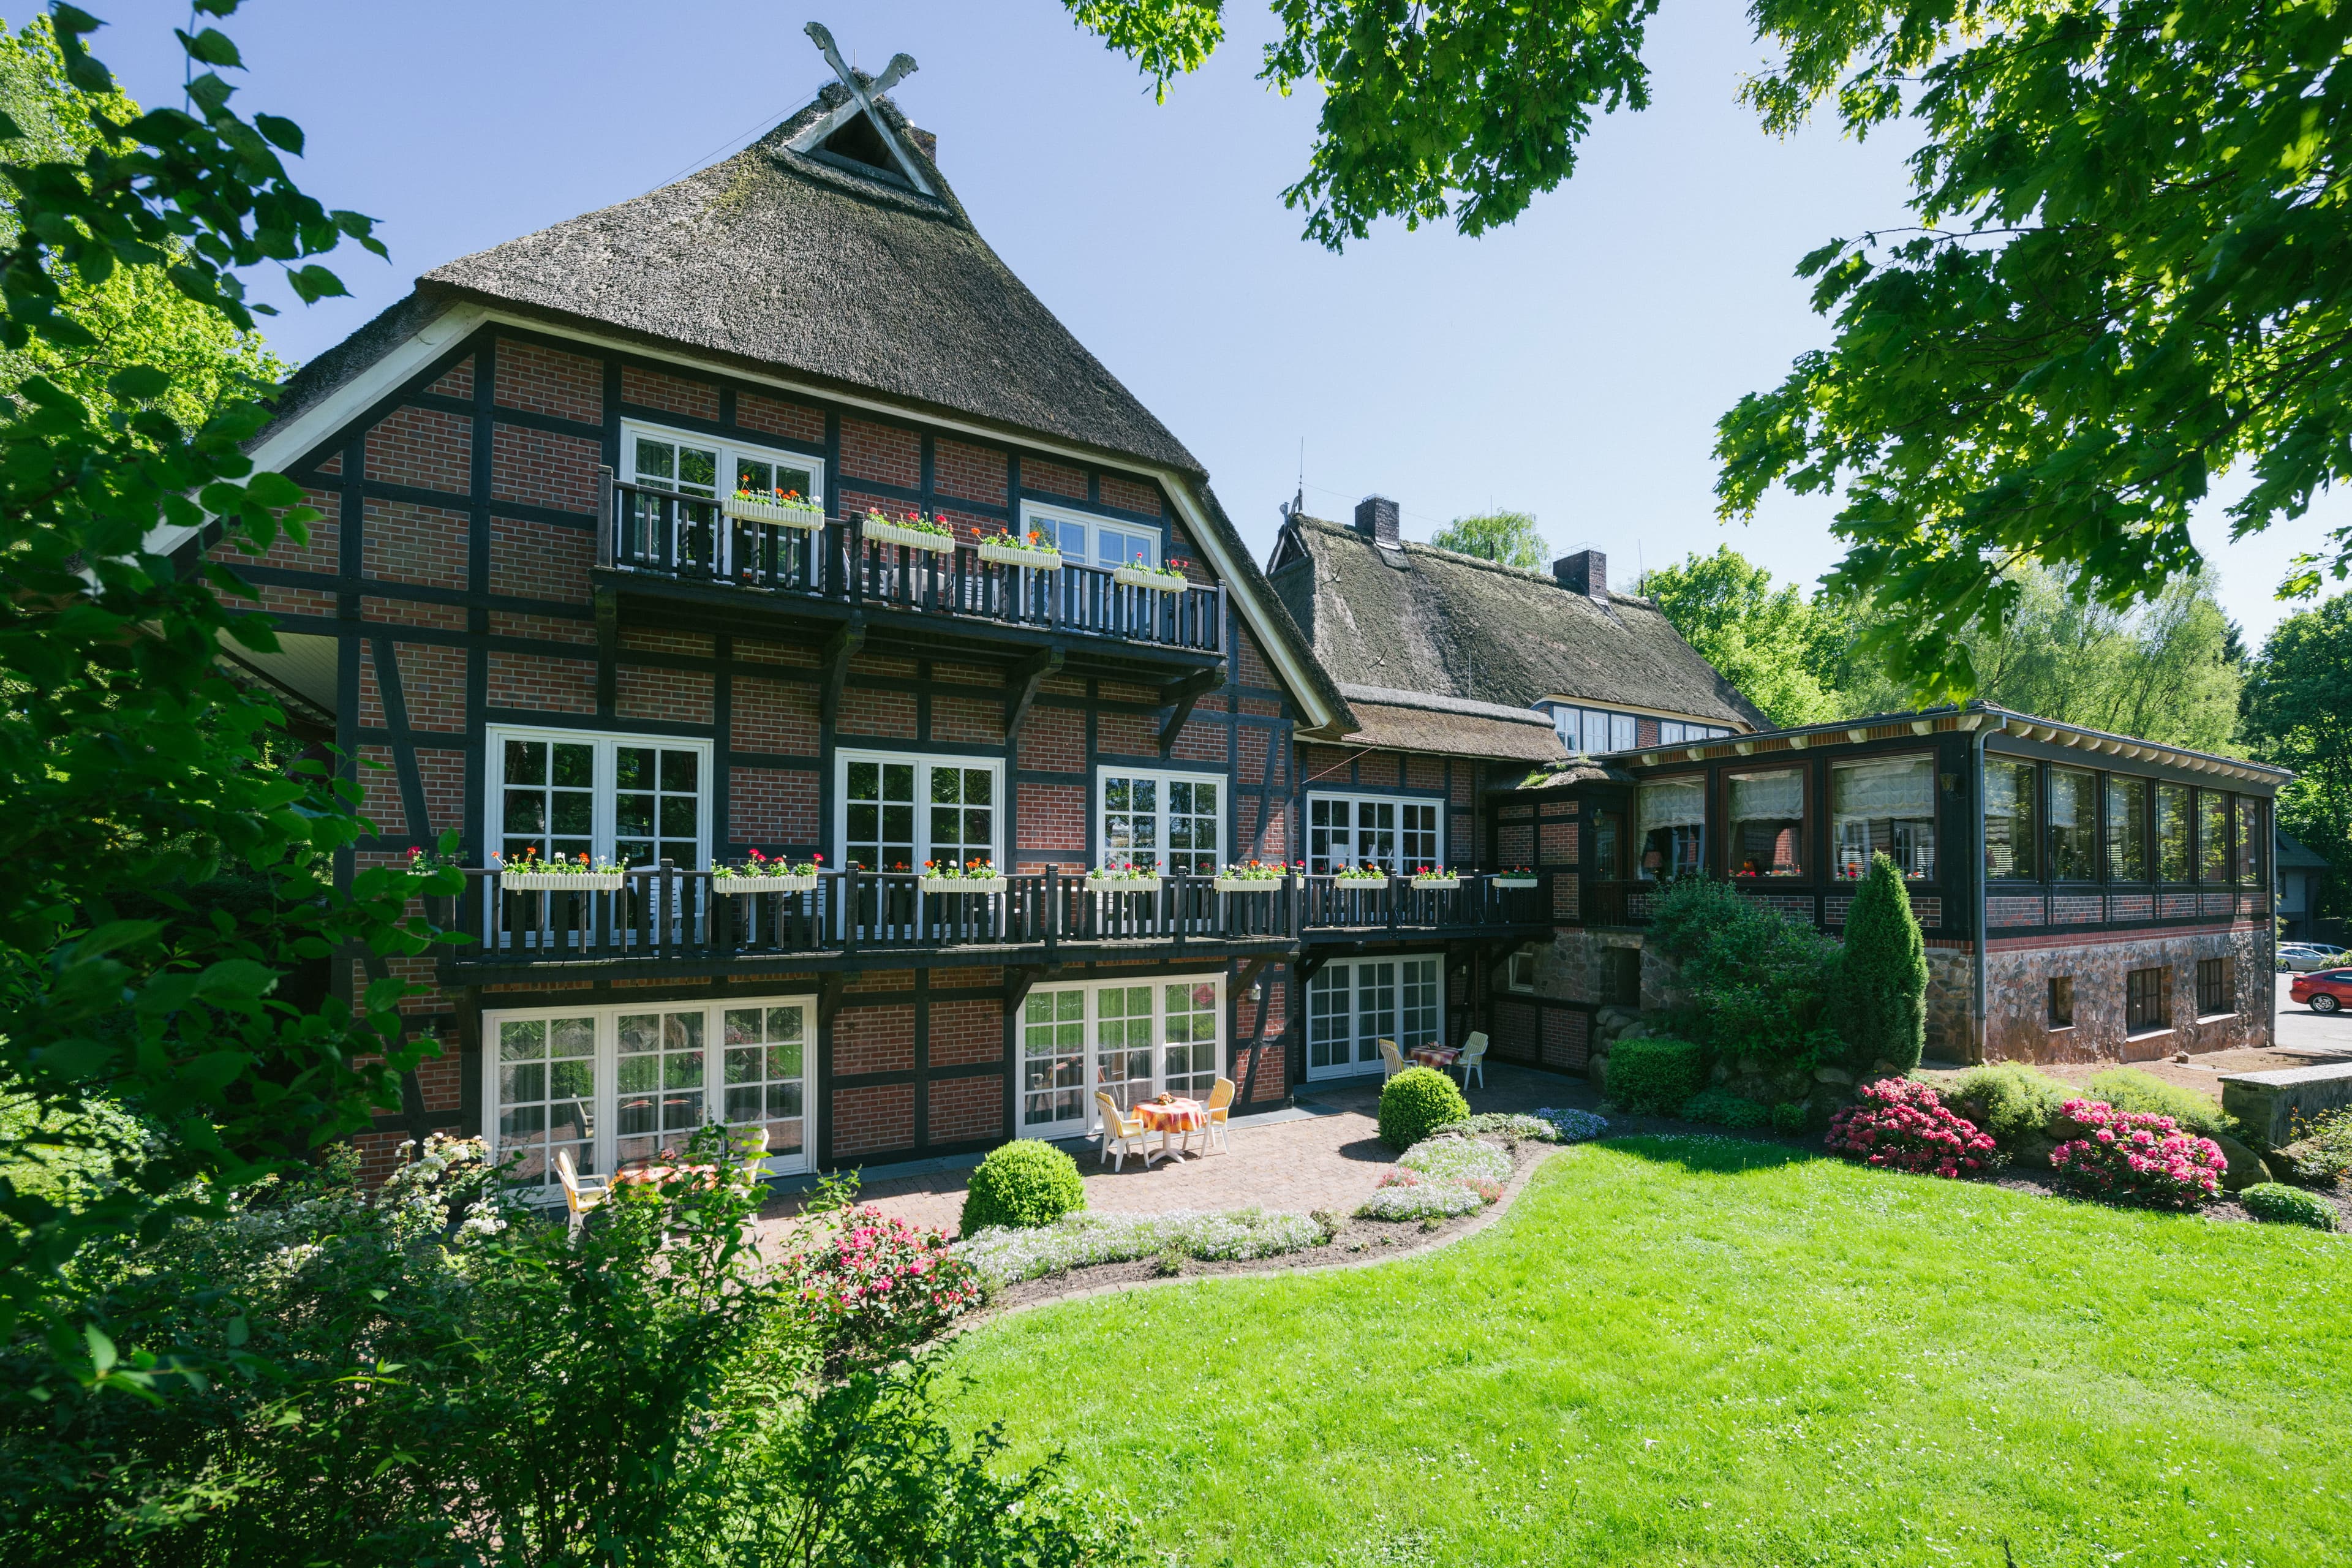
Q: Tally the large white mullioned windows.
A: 9